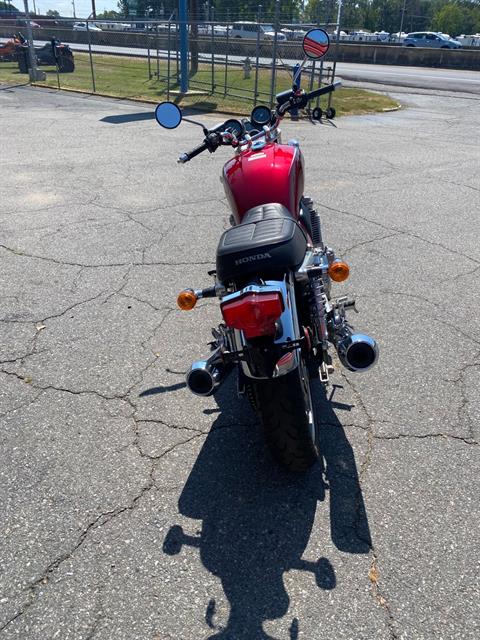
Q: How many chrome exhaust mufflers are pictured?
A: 2